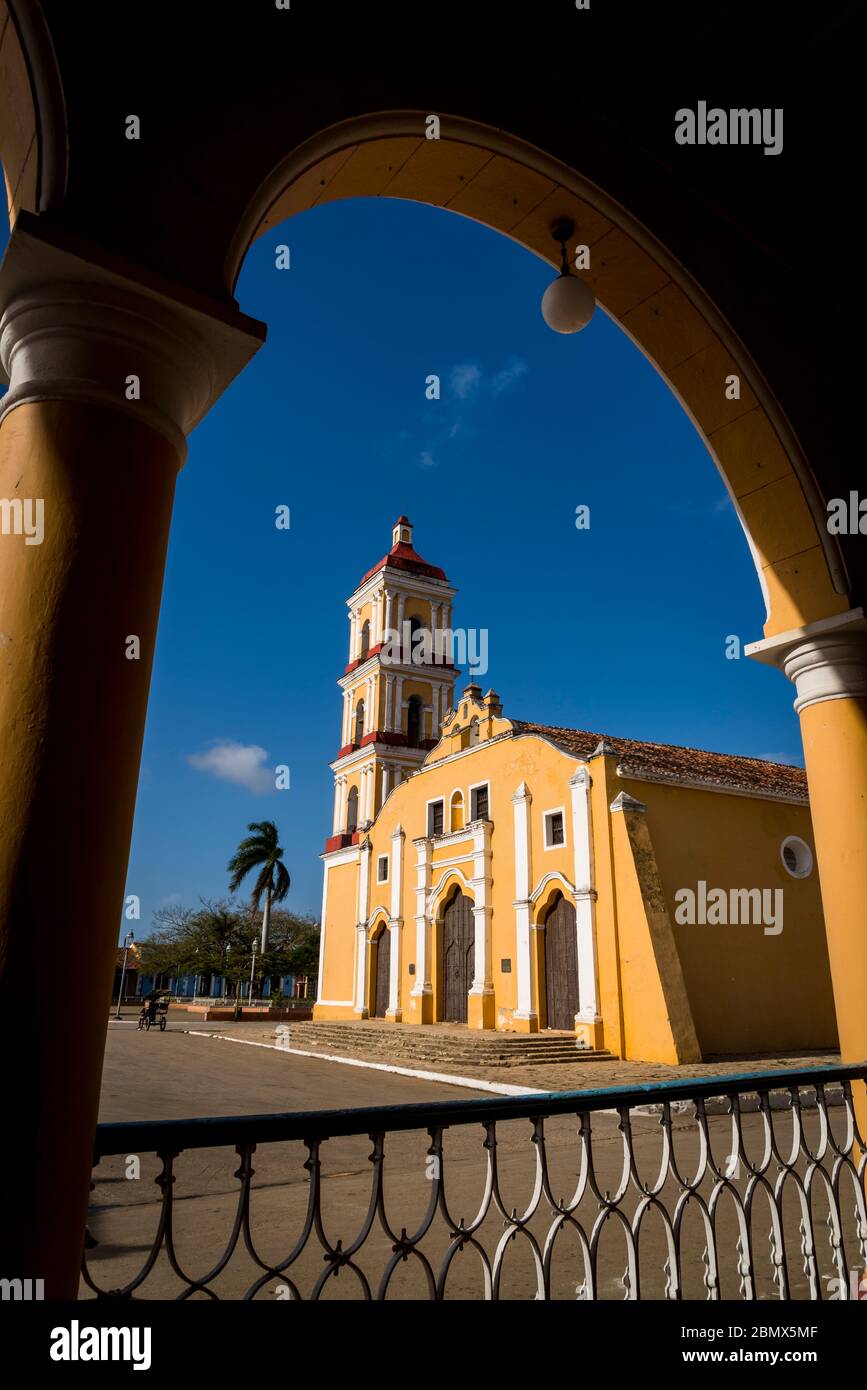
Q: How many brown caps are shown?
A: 0